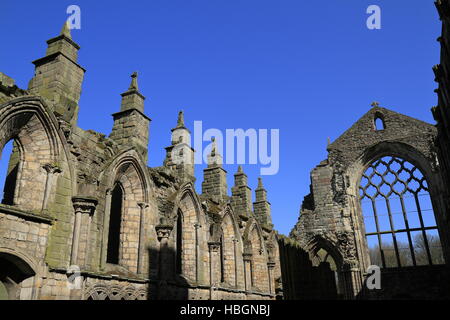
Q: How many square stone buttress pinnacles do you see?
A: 6